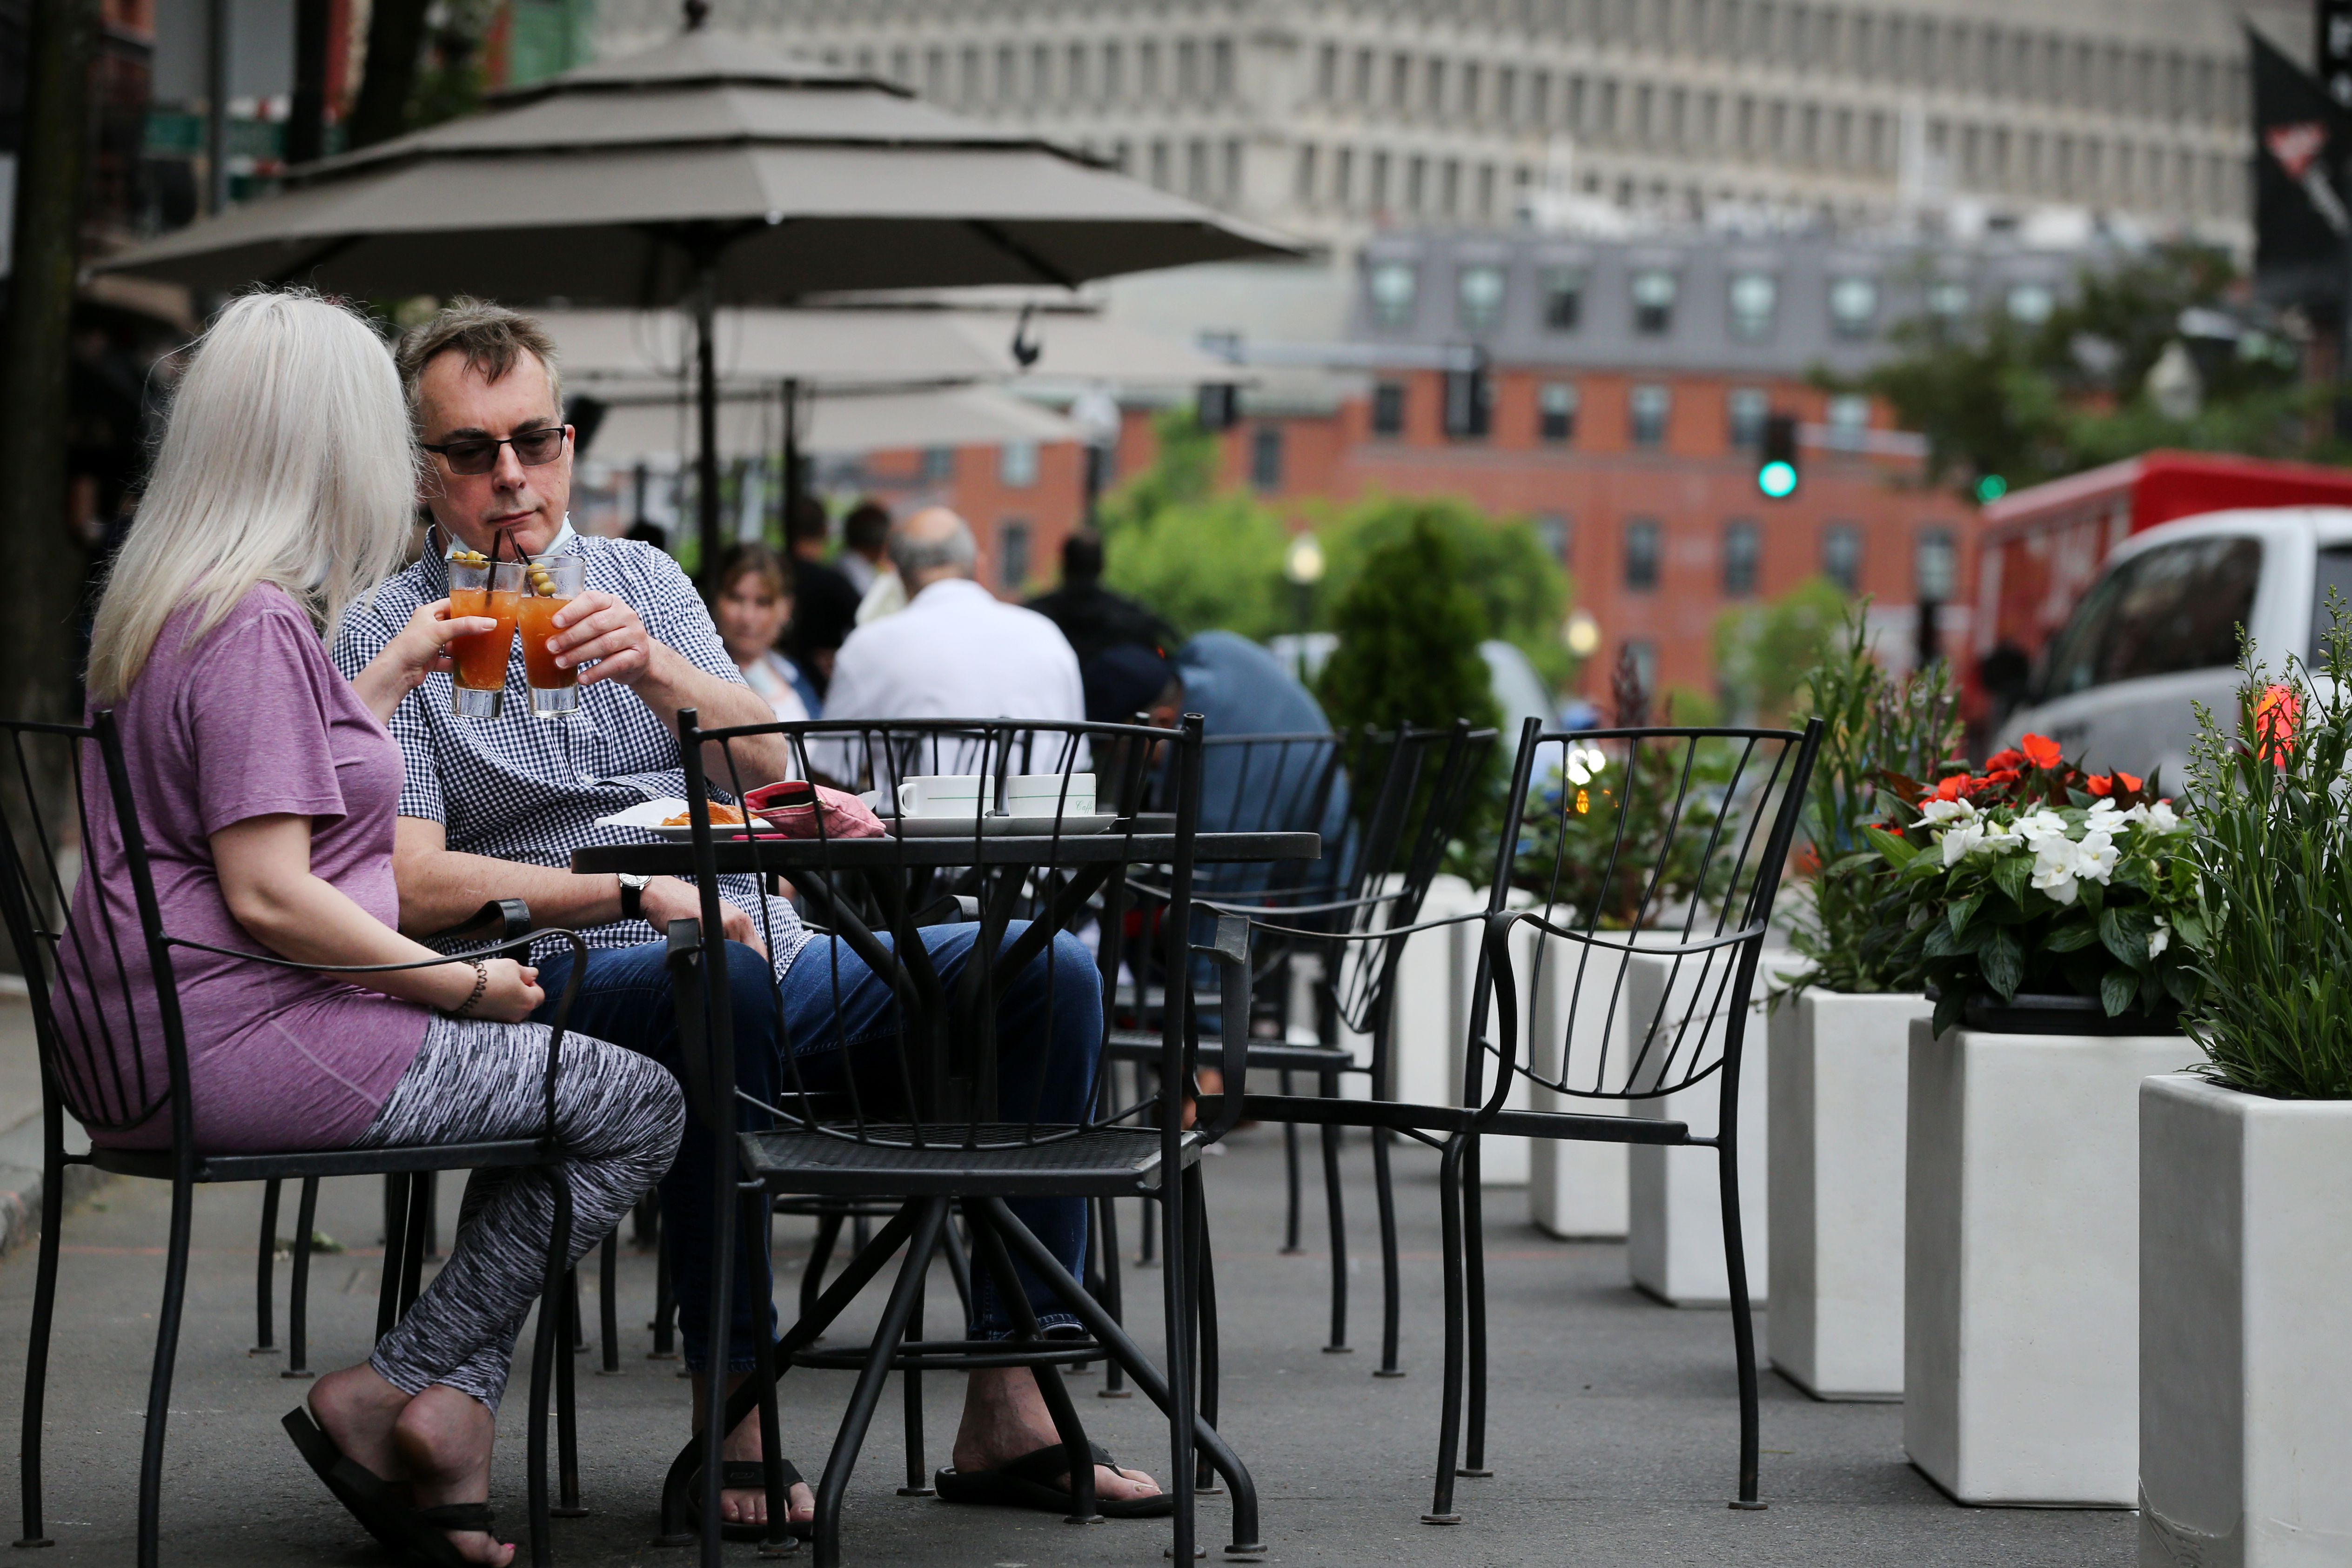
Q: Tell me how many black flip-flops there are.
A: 4